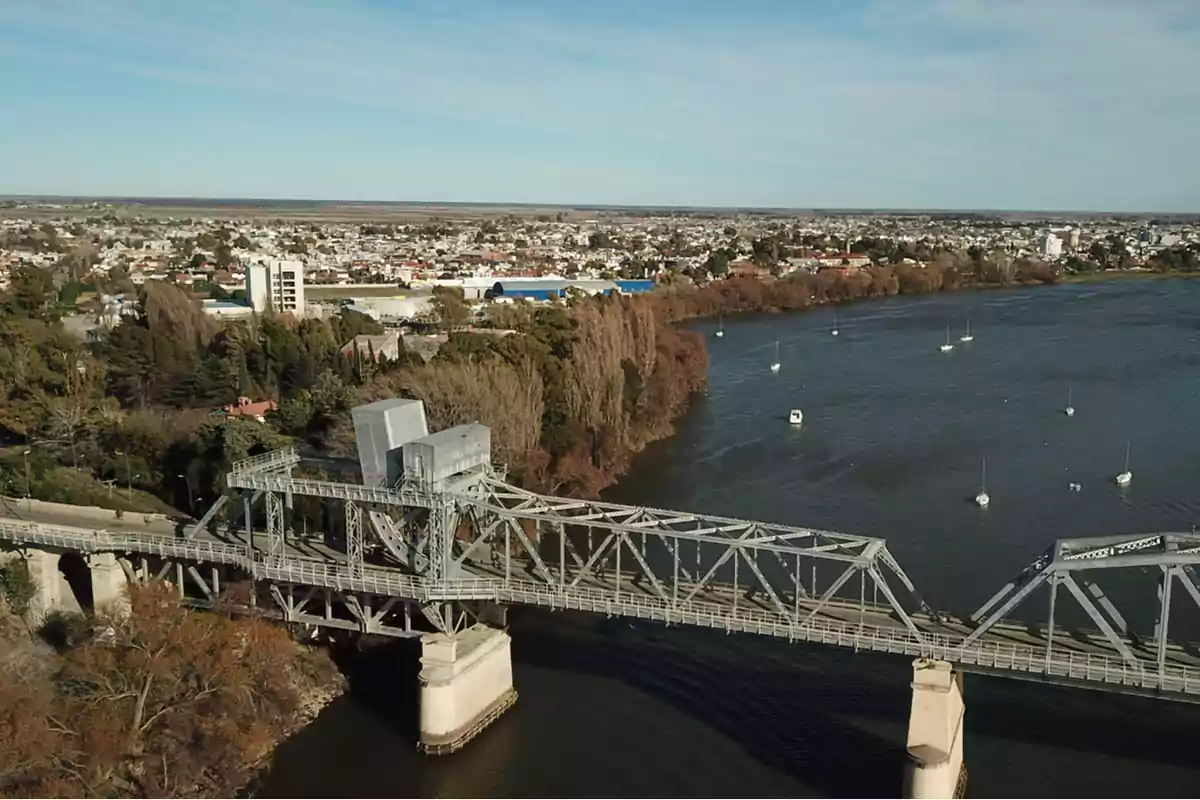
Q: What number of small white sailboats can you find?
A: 8